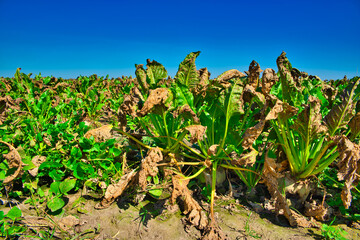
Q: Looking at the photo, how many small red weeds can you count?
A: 0